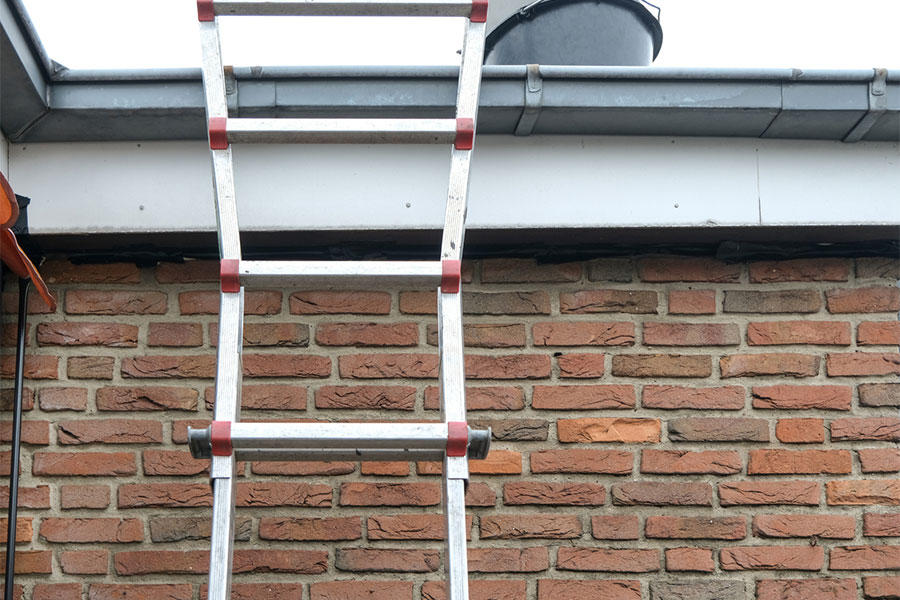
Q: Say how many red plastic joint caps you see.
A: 8